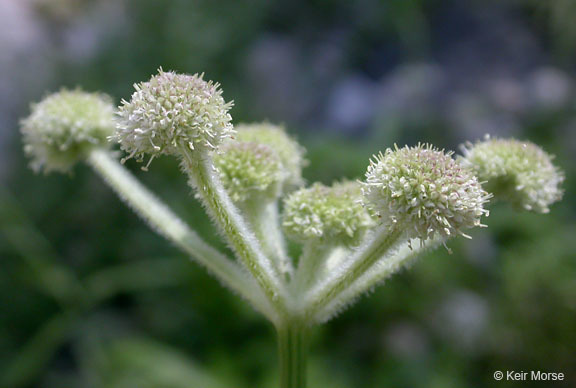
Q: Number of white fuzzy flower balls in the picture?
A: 7